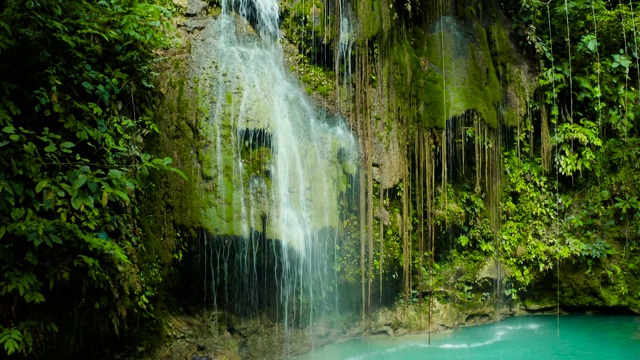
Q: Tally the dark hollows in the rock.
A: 2